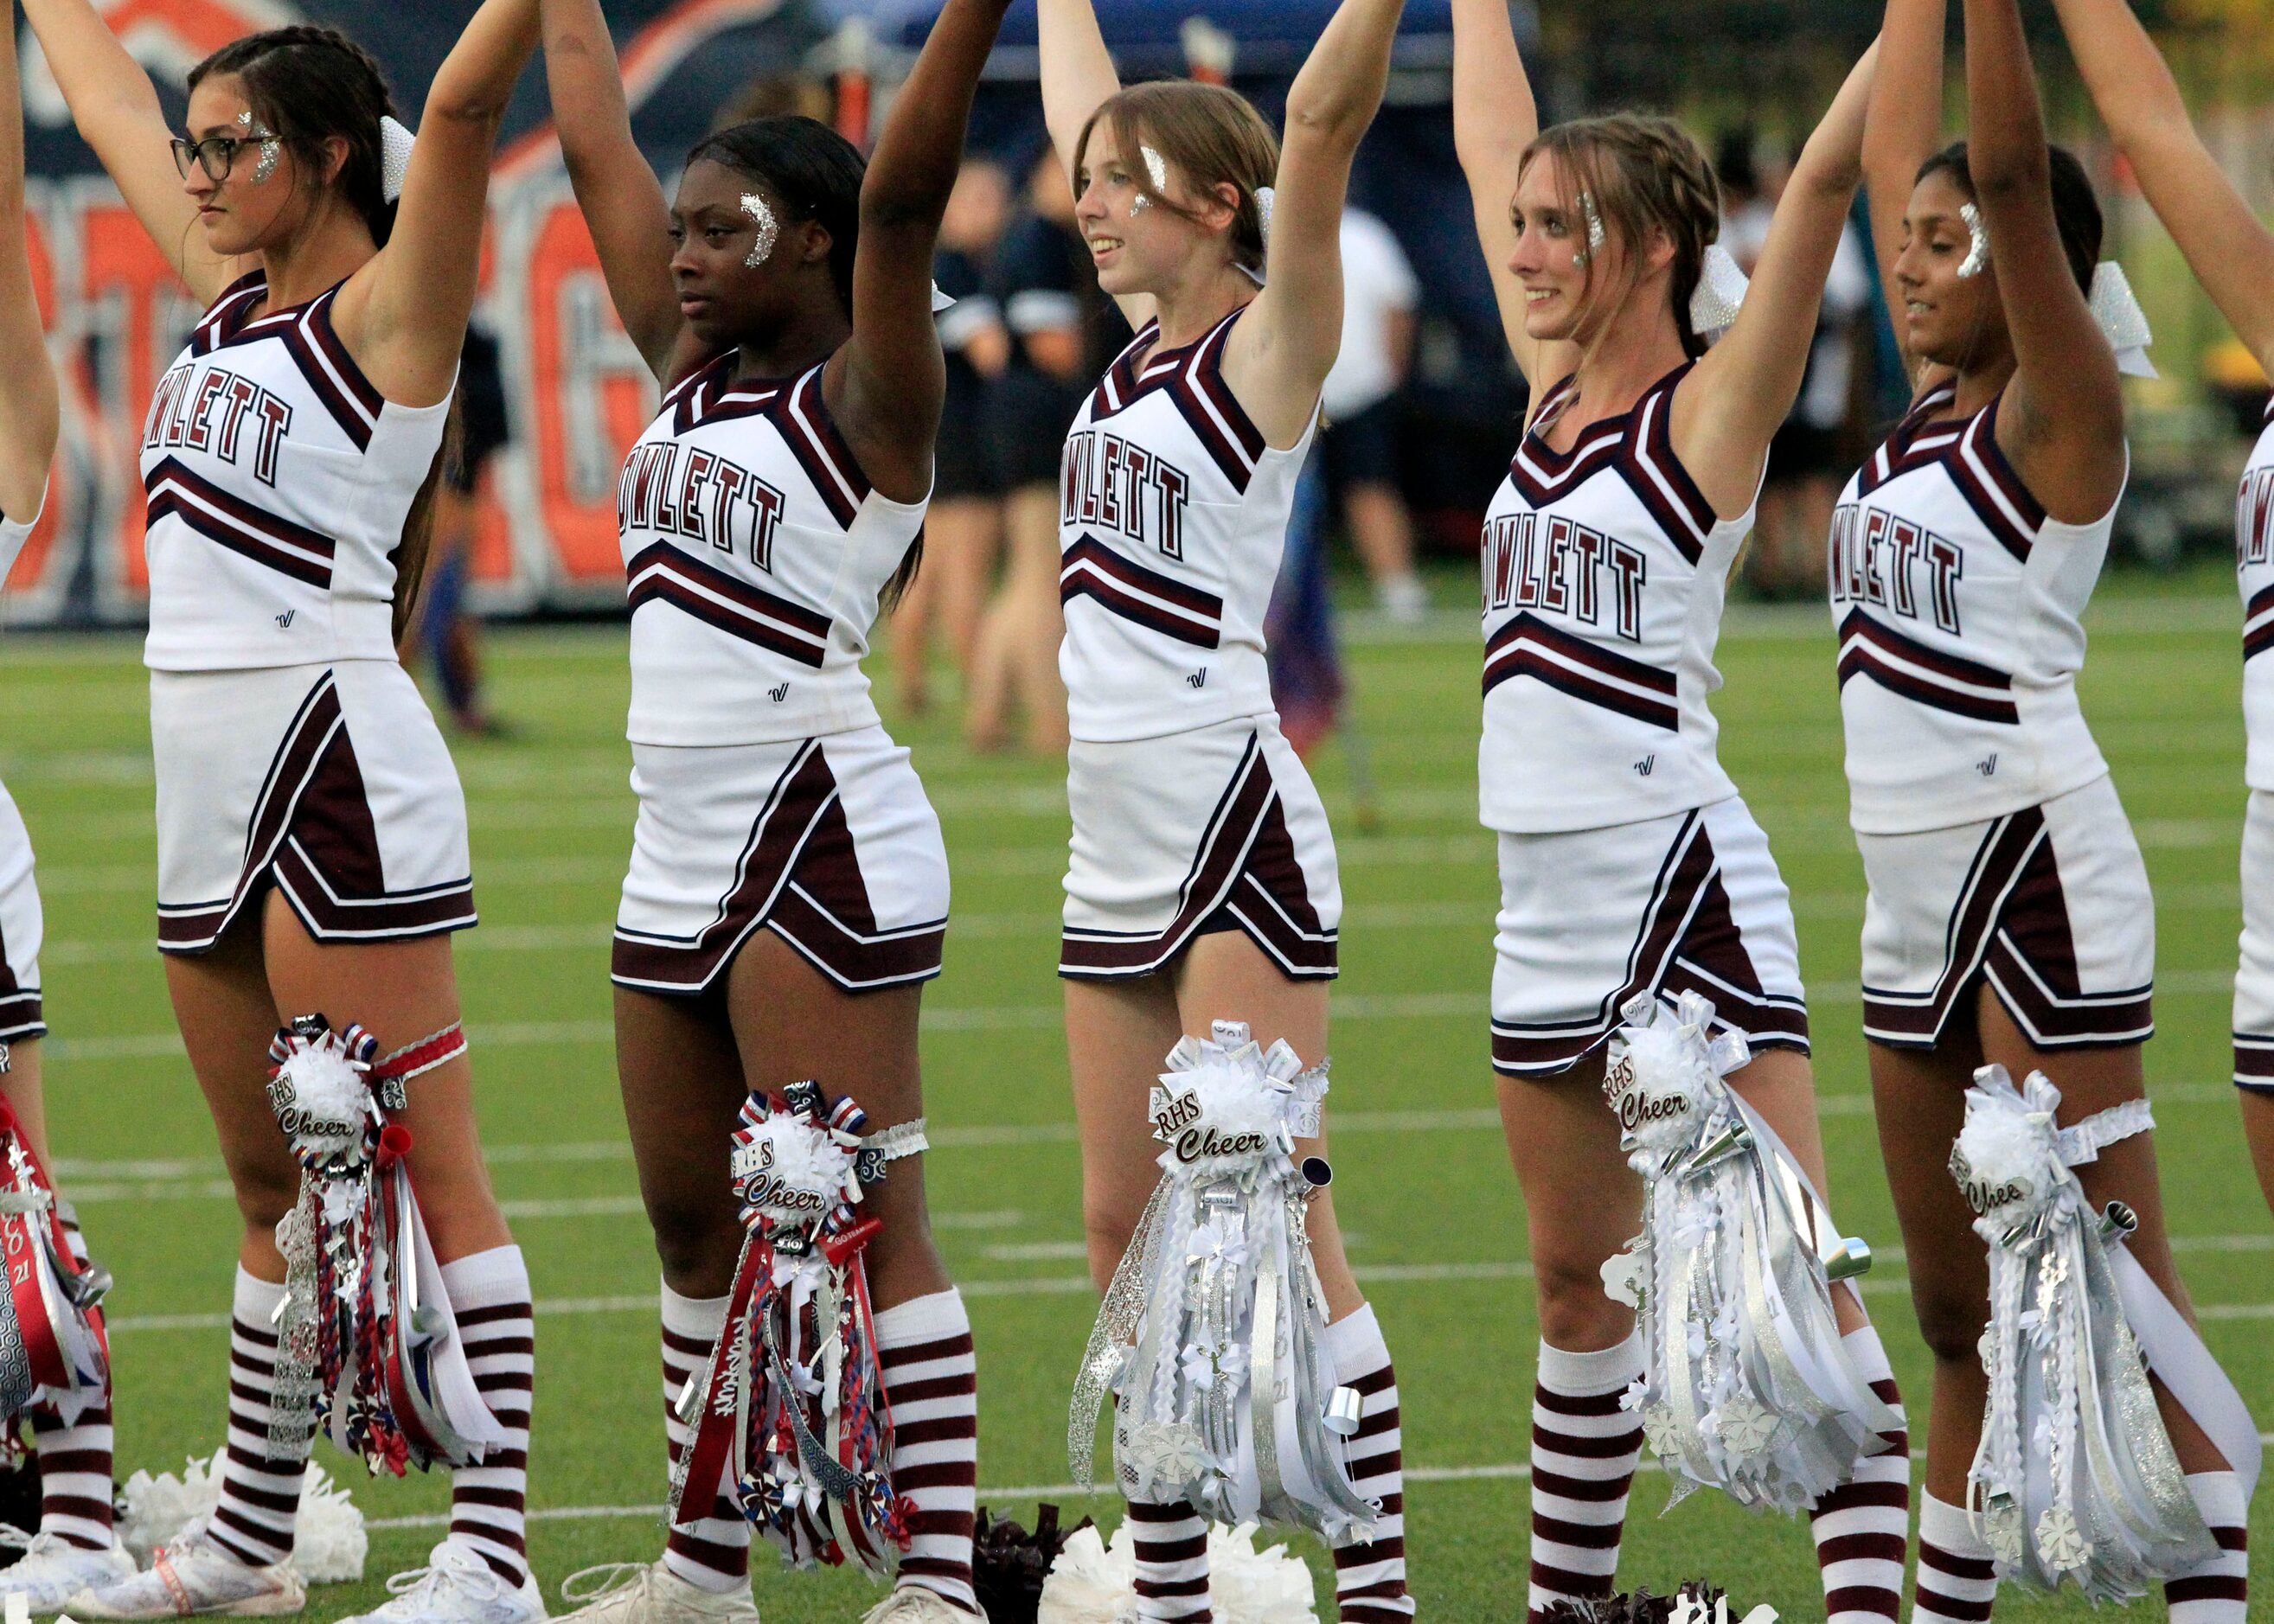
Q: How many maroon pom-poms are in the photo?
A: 3